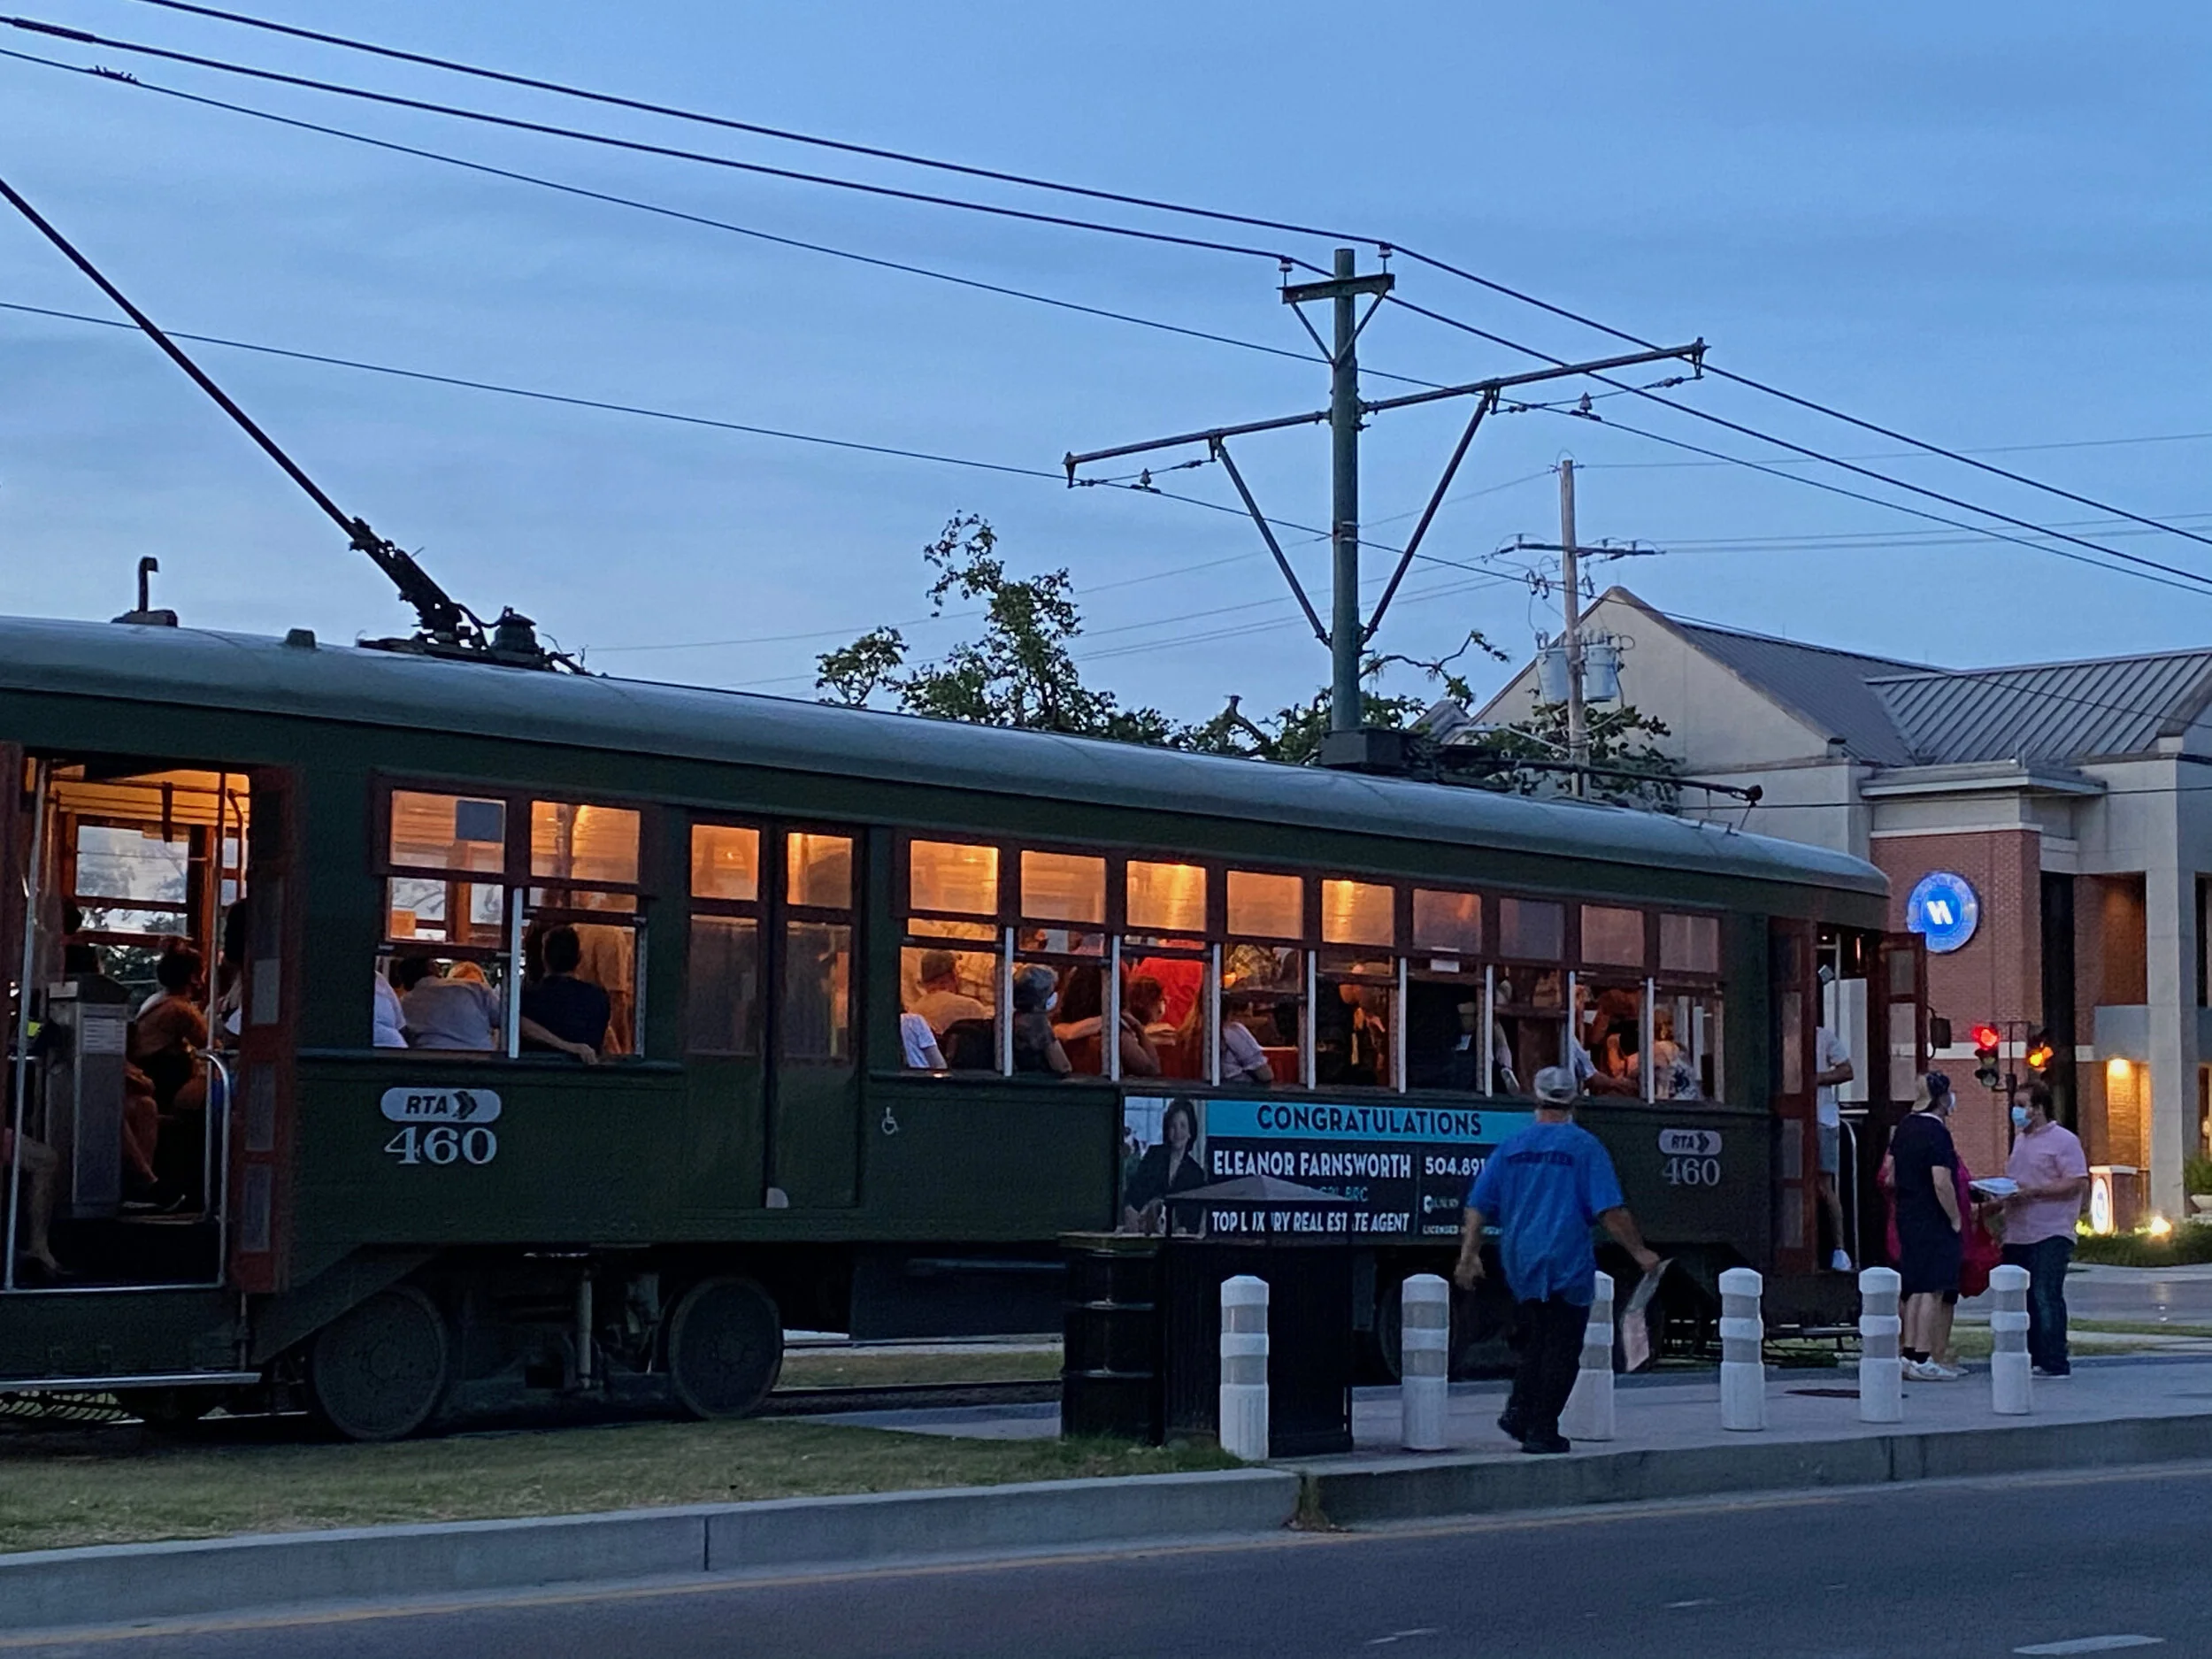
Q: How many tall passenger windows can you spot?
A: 11